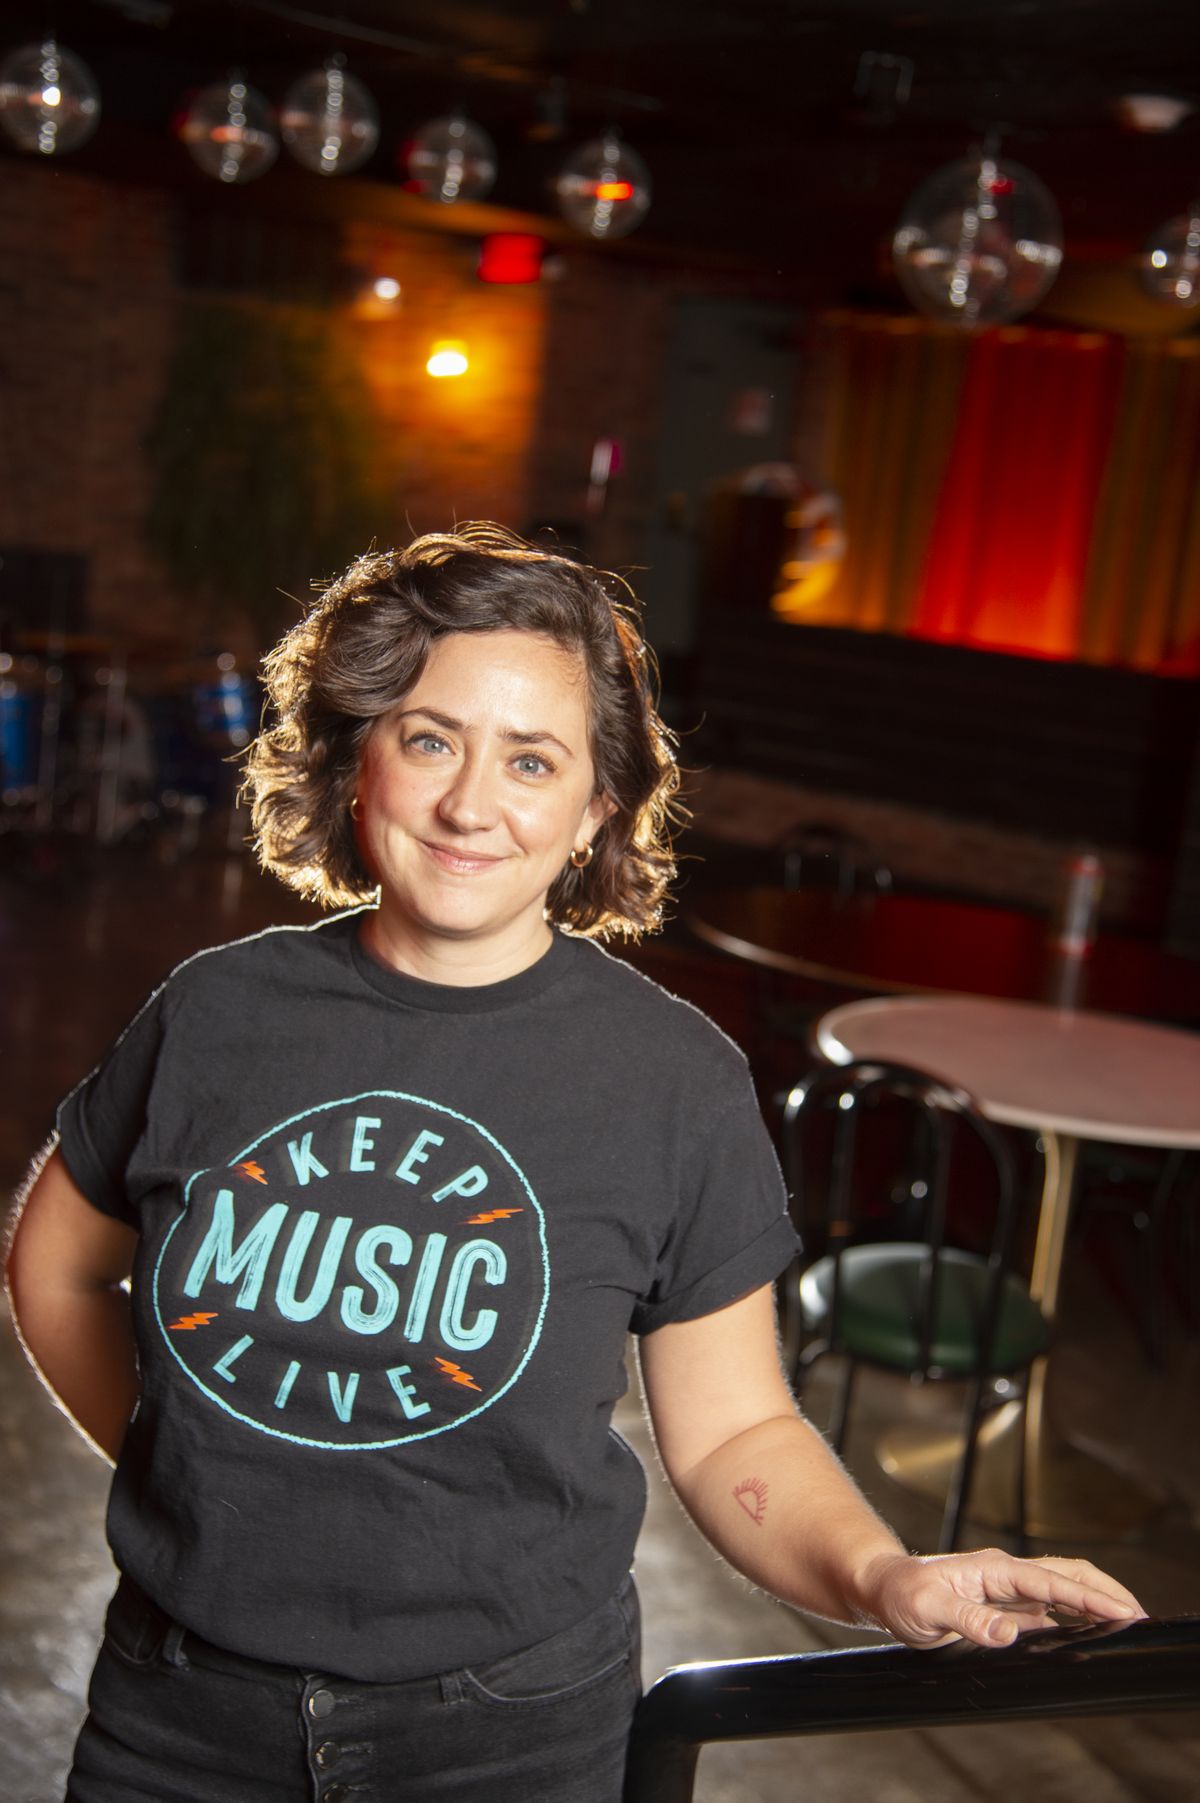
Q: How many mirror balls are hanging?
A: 7